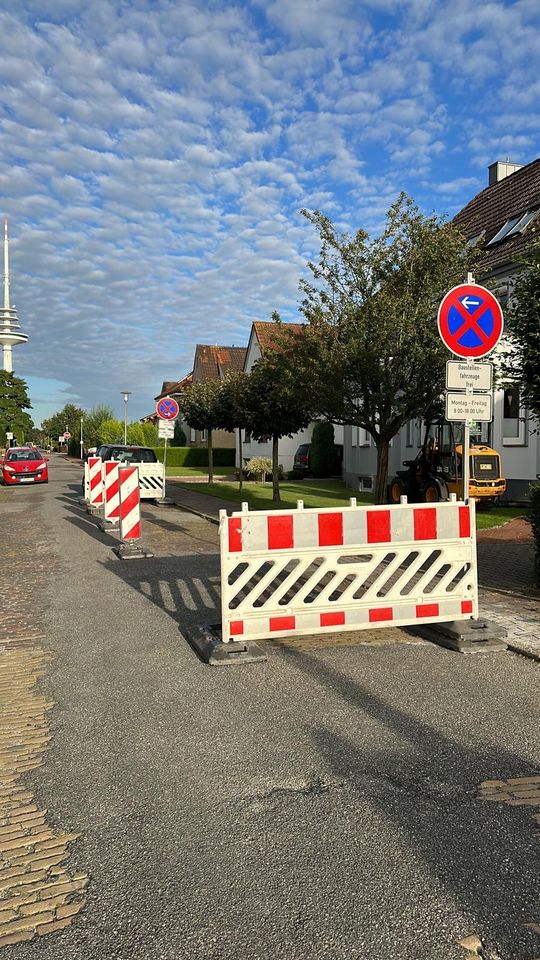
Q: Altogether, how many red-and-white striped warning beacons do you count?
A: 3